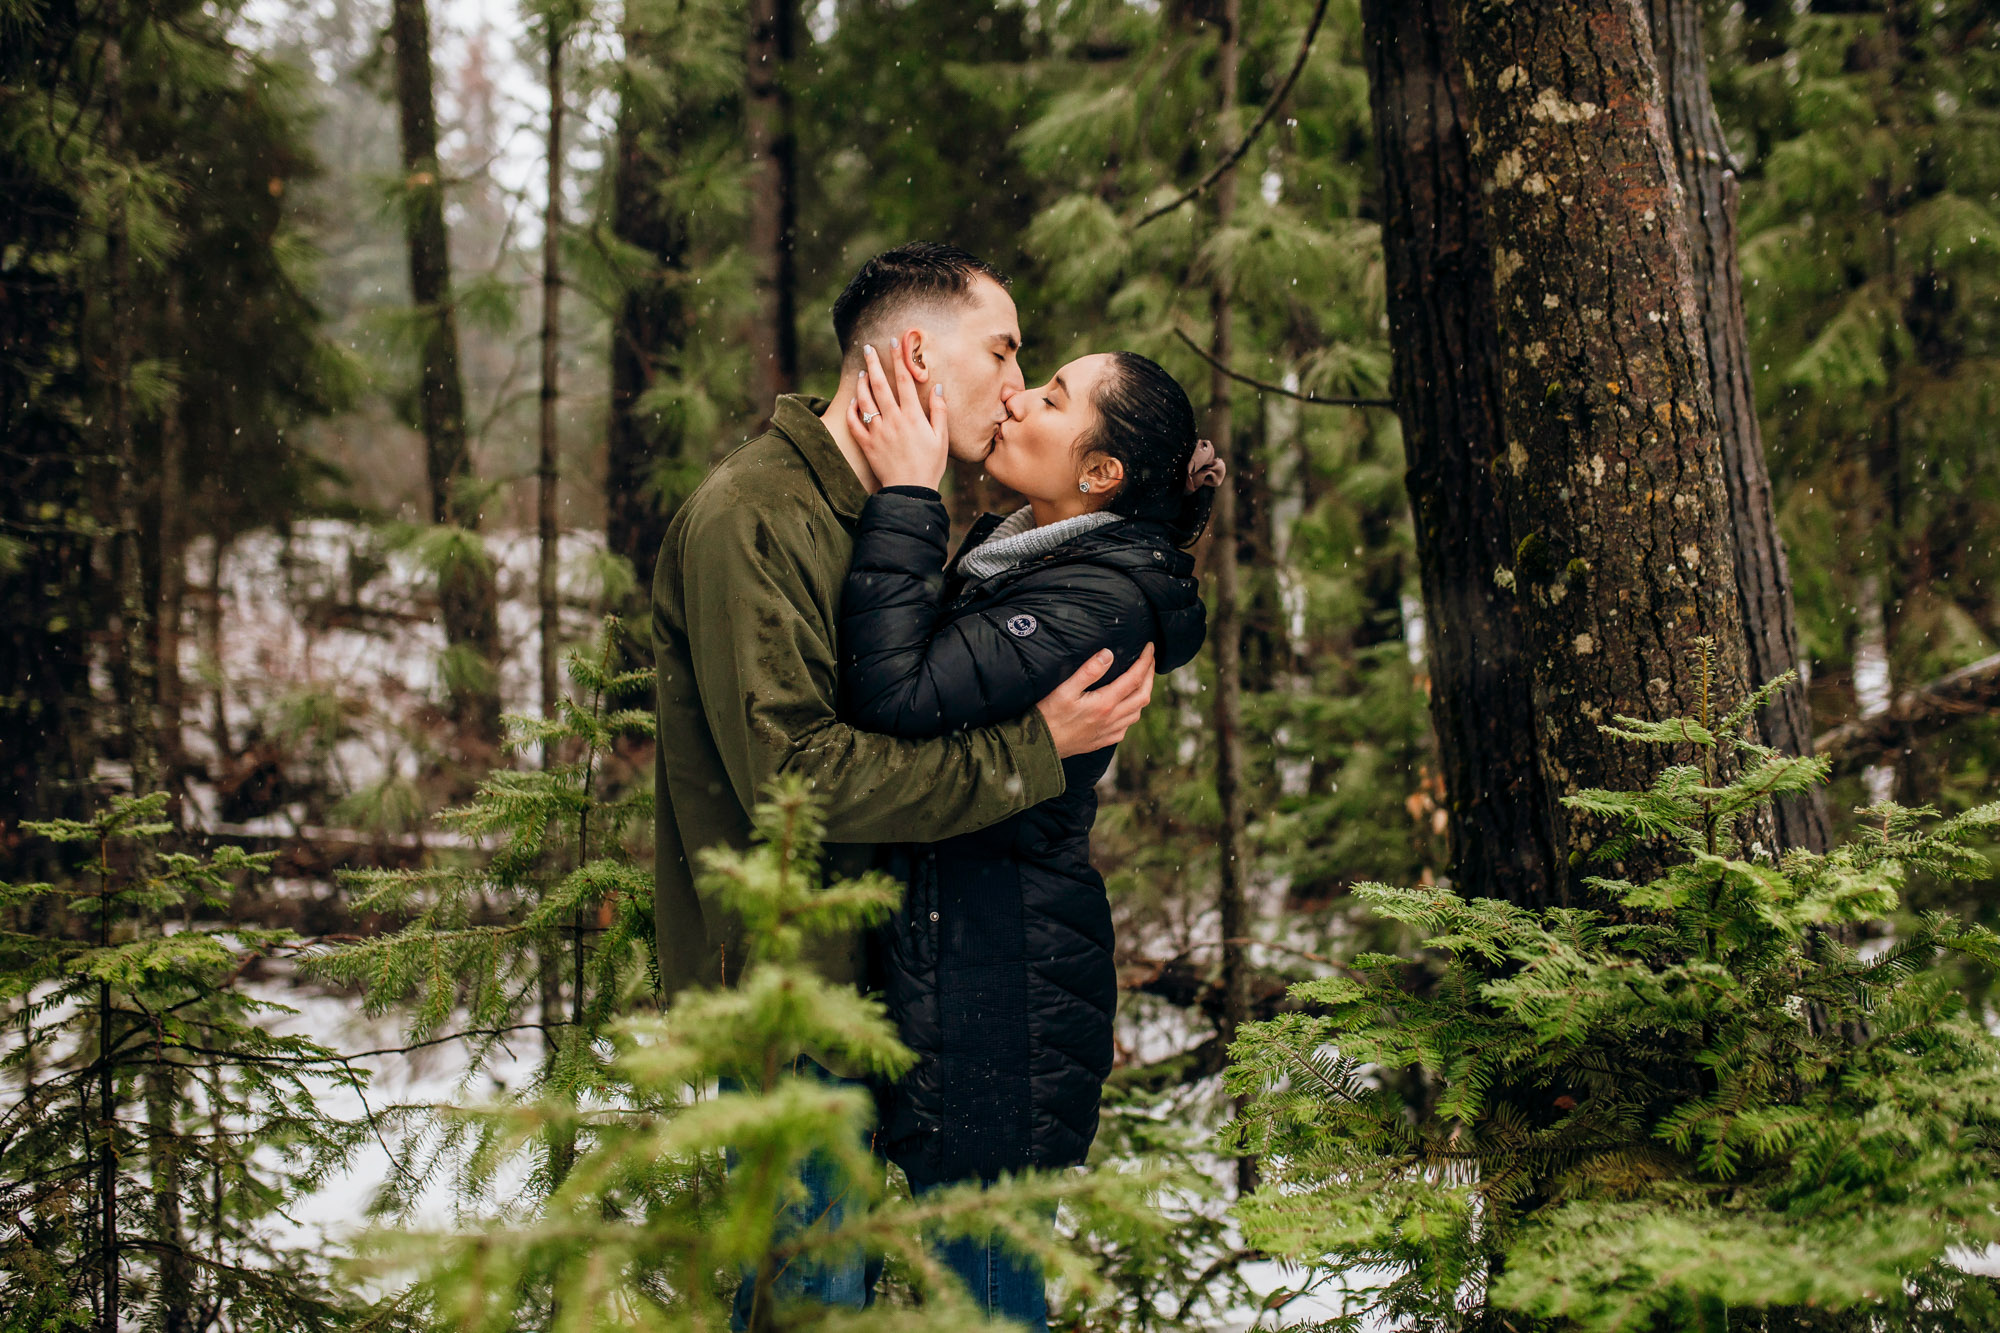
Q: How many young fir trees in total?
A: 4